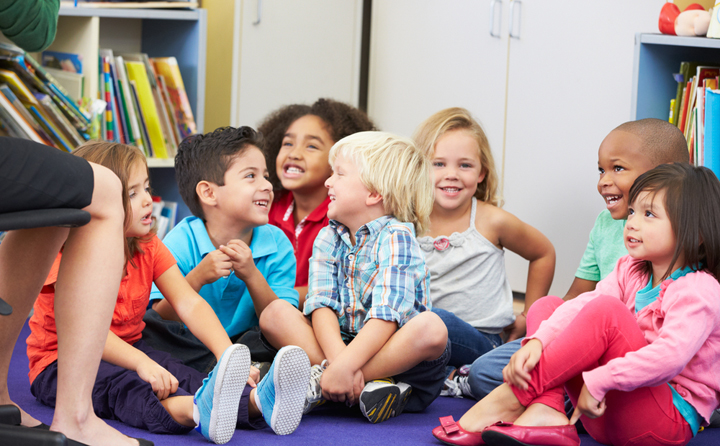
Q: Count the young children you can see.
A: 7